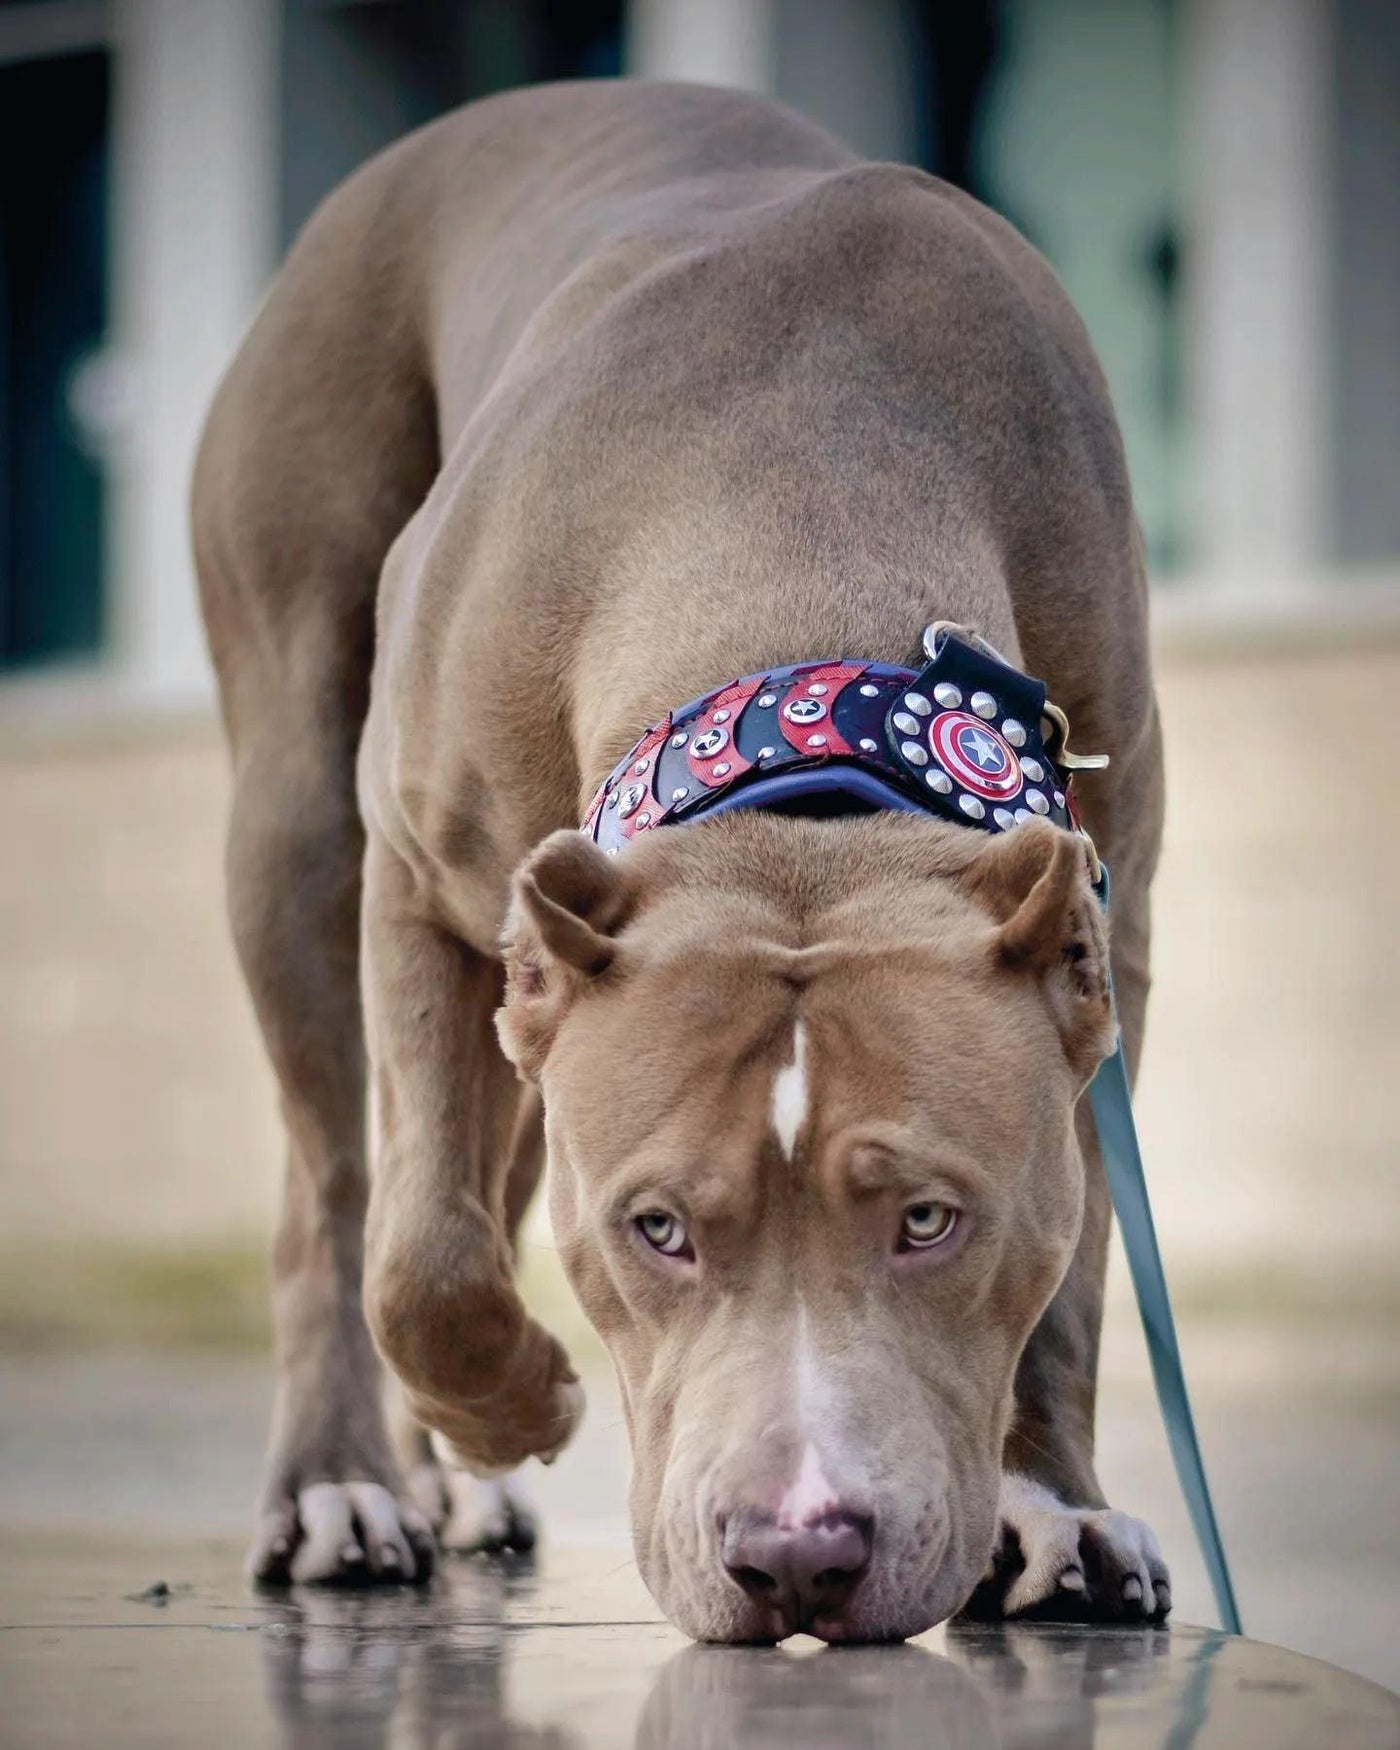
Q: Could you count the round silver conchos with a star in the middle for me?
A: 3